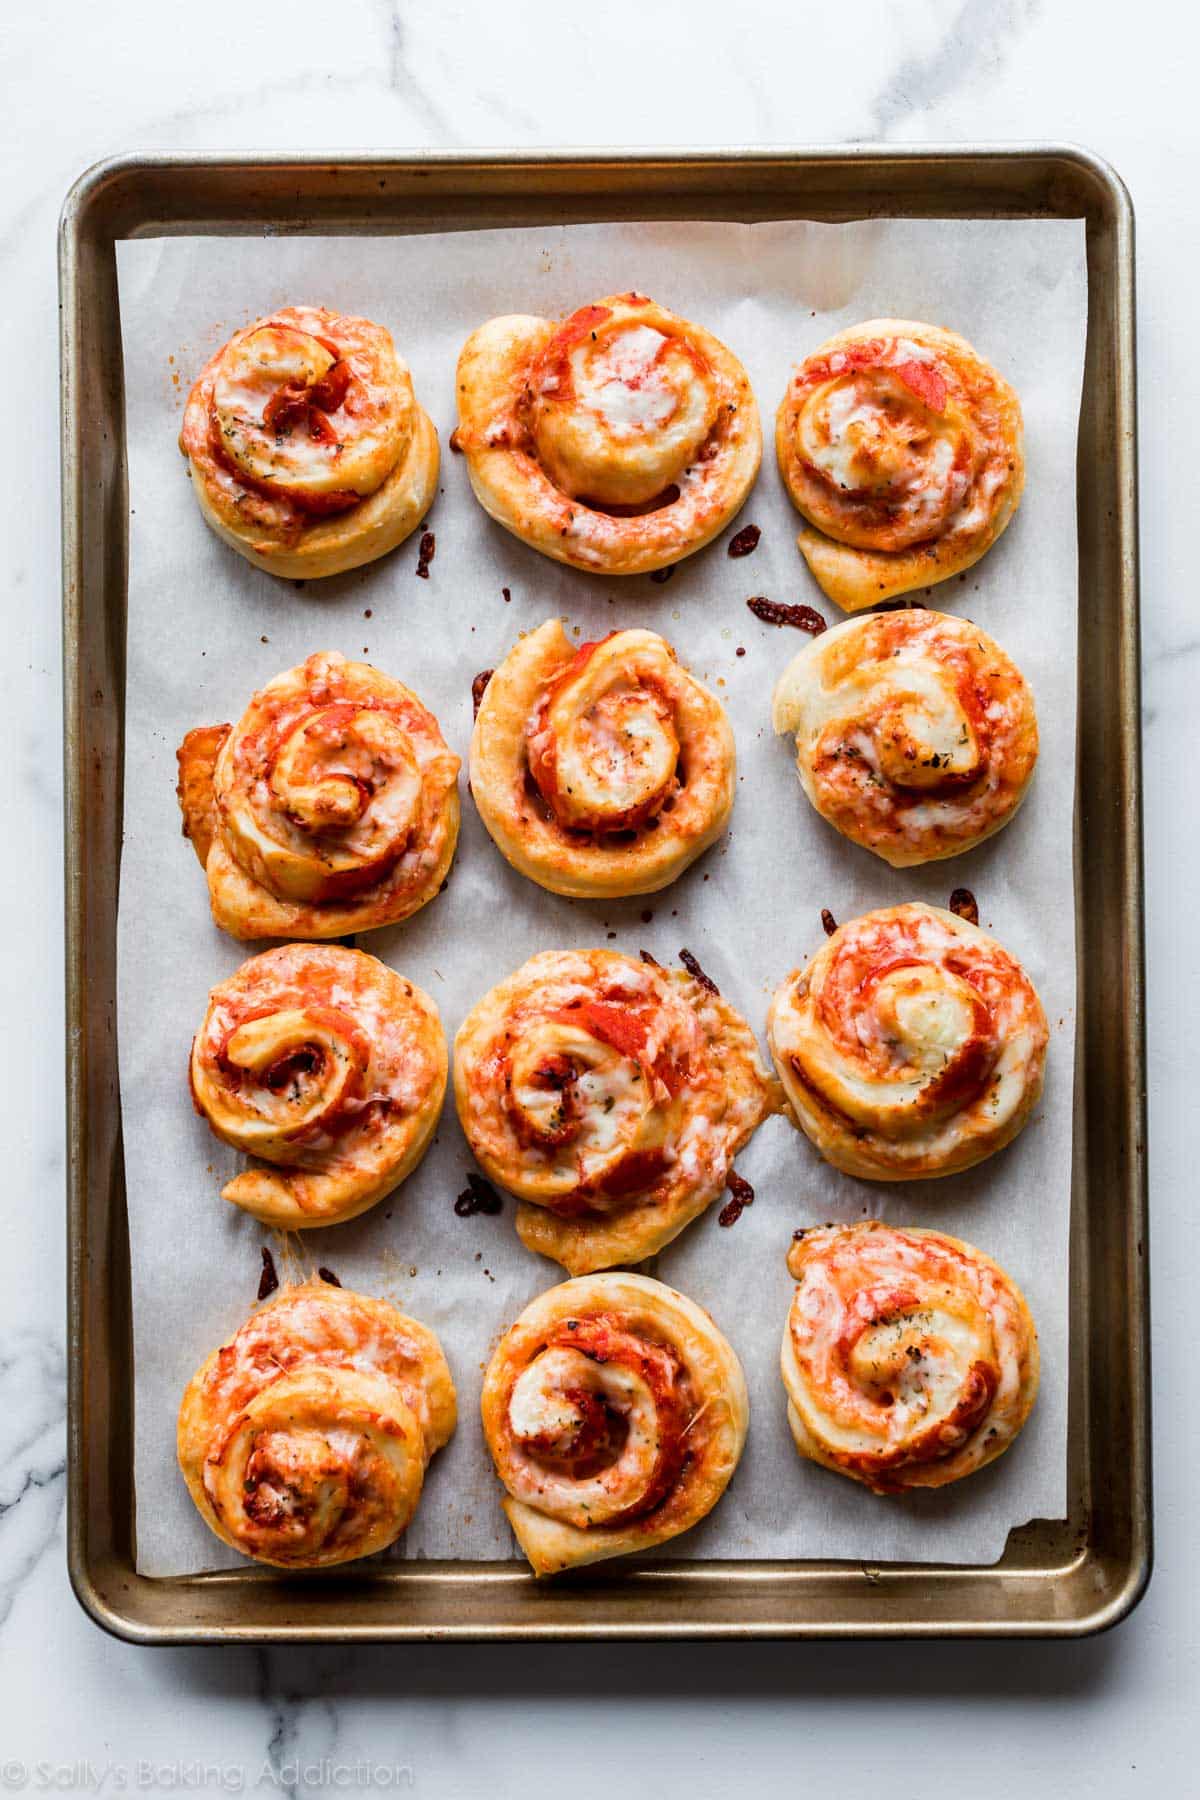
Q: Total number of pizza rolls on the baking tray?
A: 12